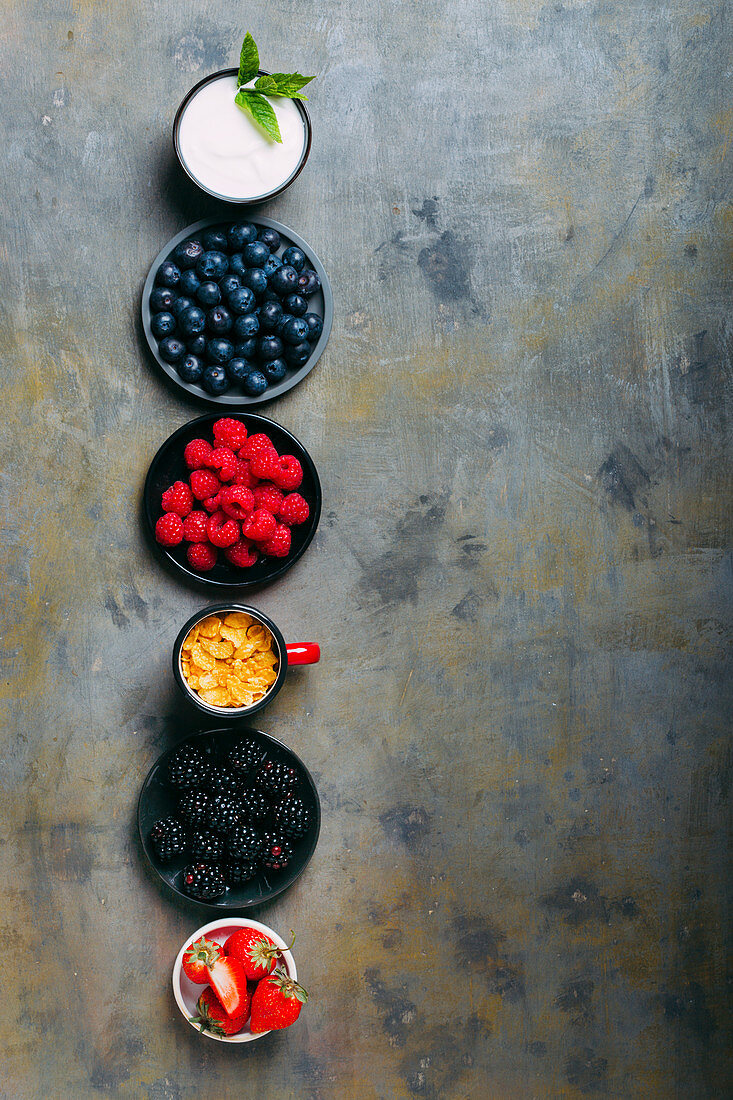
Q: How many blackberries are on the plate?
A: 14